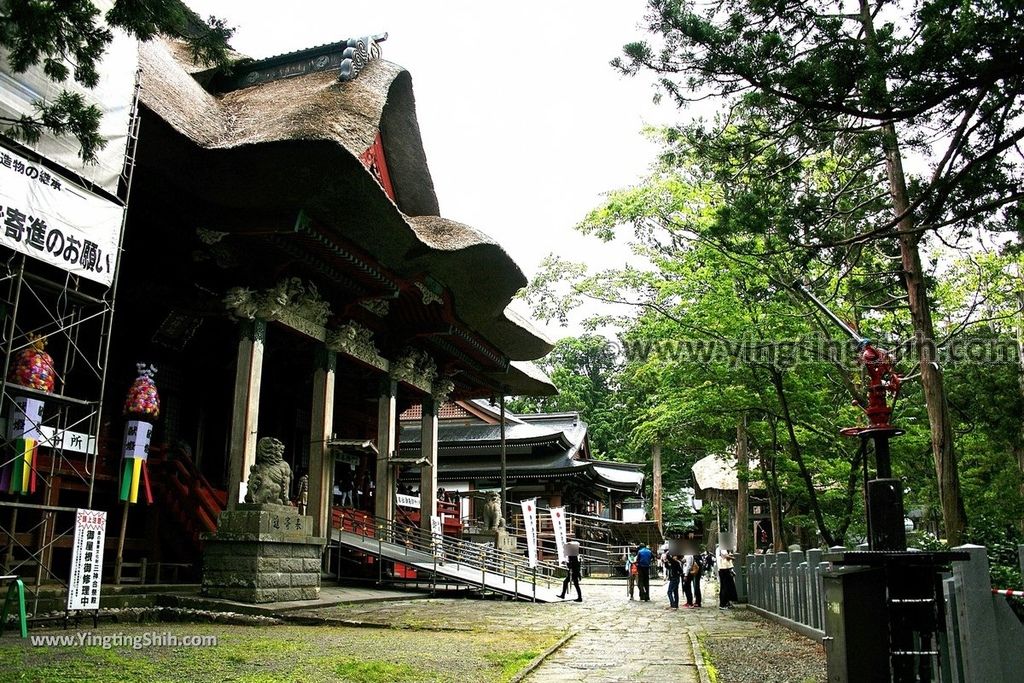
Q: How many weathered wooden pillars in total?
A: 4